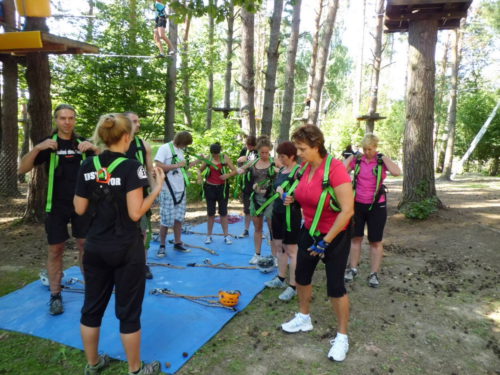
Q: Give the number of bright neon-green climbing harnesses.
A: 10